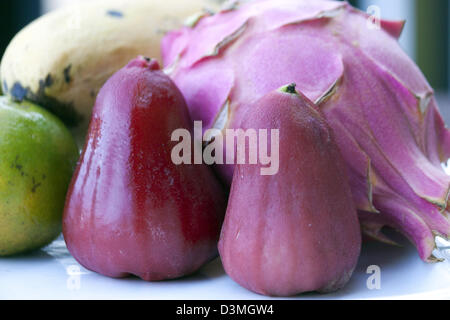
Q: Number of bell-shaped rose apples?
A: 2